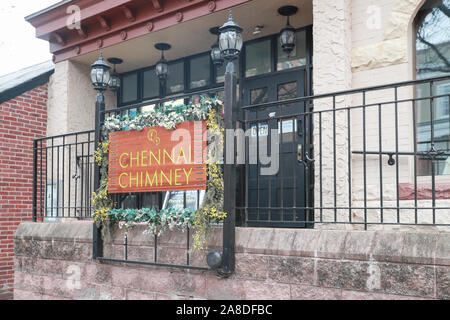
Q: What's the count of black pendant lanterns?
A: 4